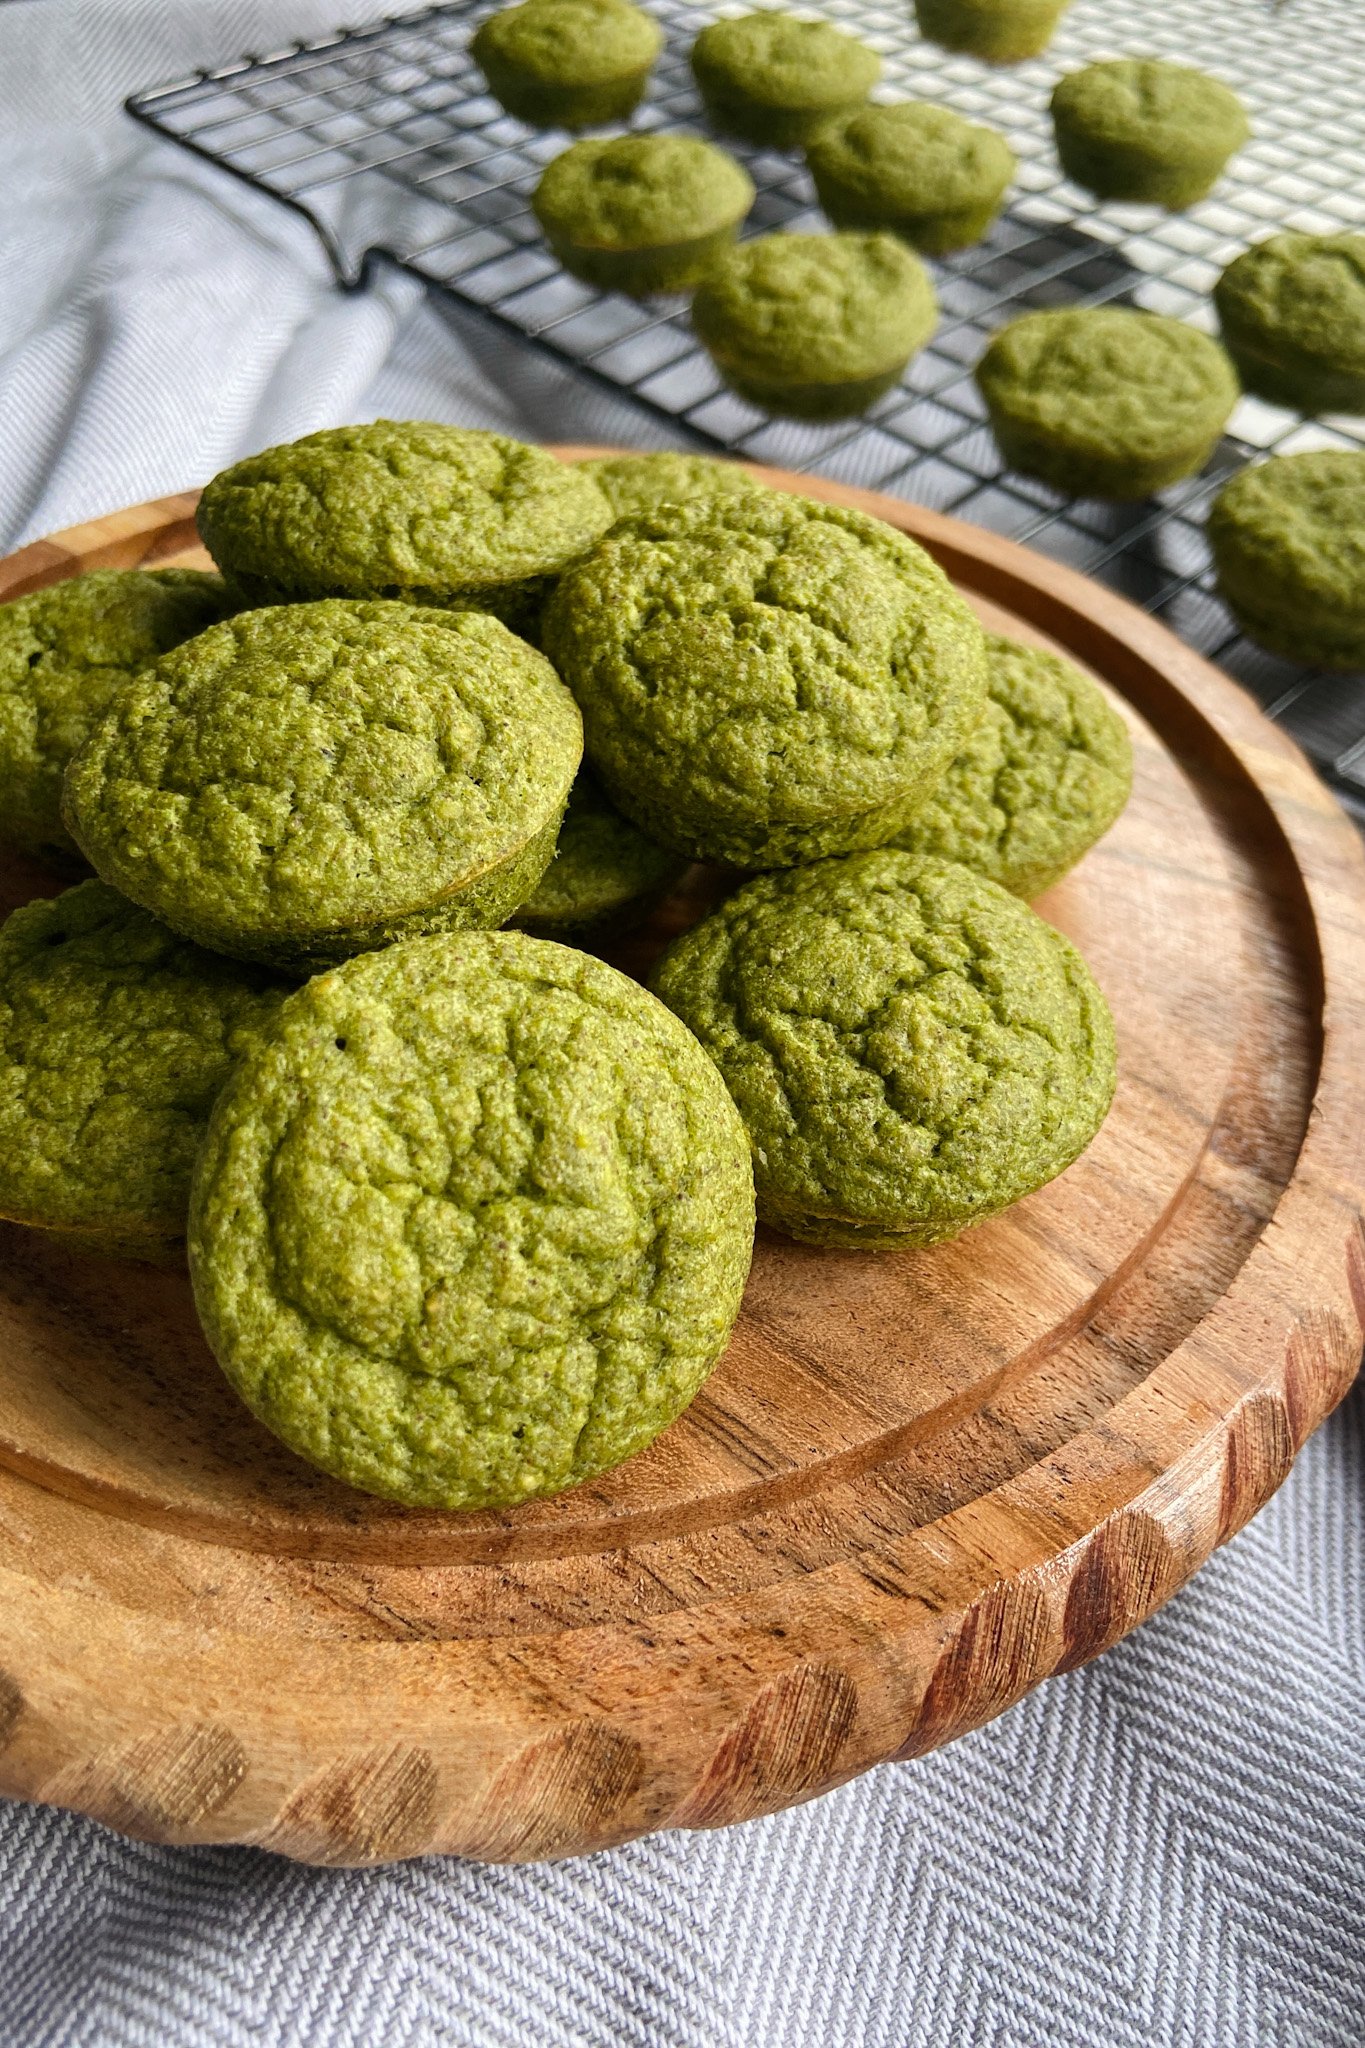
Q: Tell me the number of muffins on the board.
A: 10